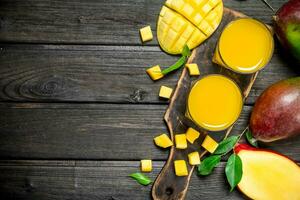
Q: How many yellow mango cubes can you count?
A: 11